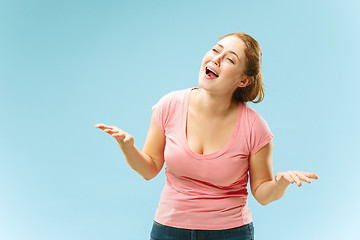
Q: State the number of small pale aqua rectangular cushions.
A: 0